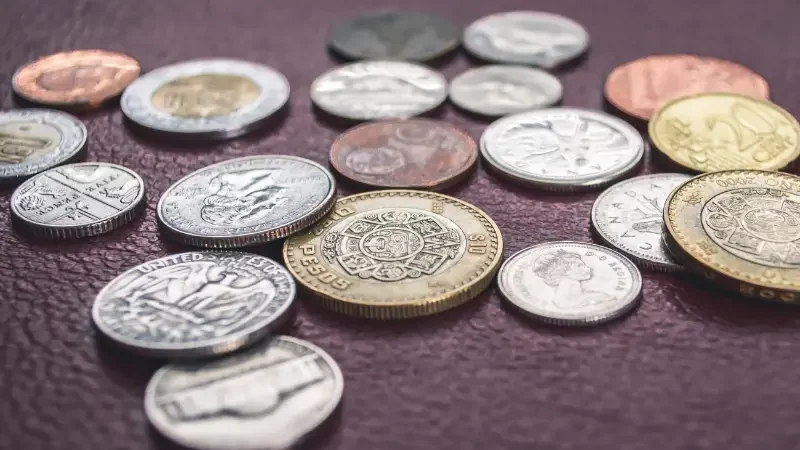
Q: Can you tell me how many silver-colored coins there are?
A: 10